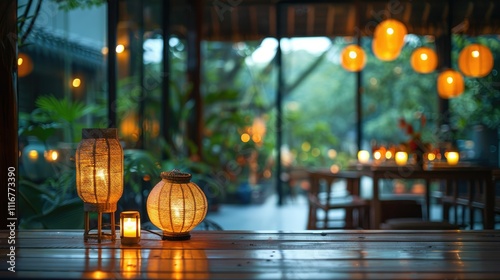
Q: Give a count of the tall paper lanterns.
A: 1